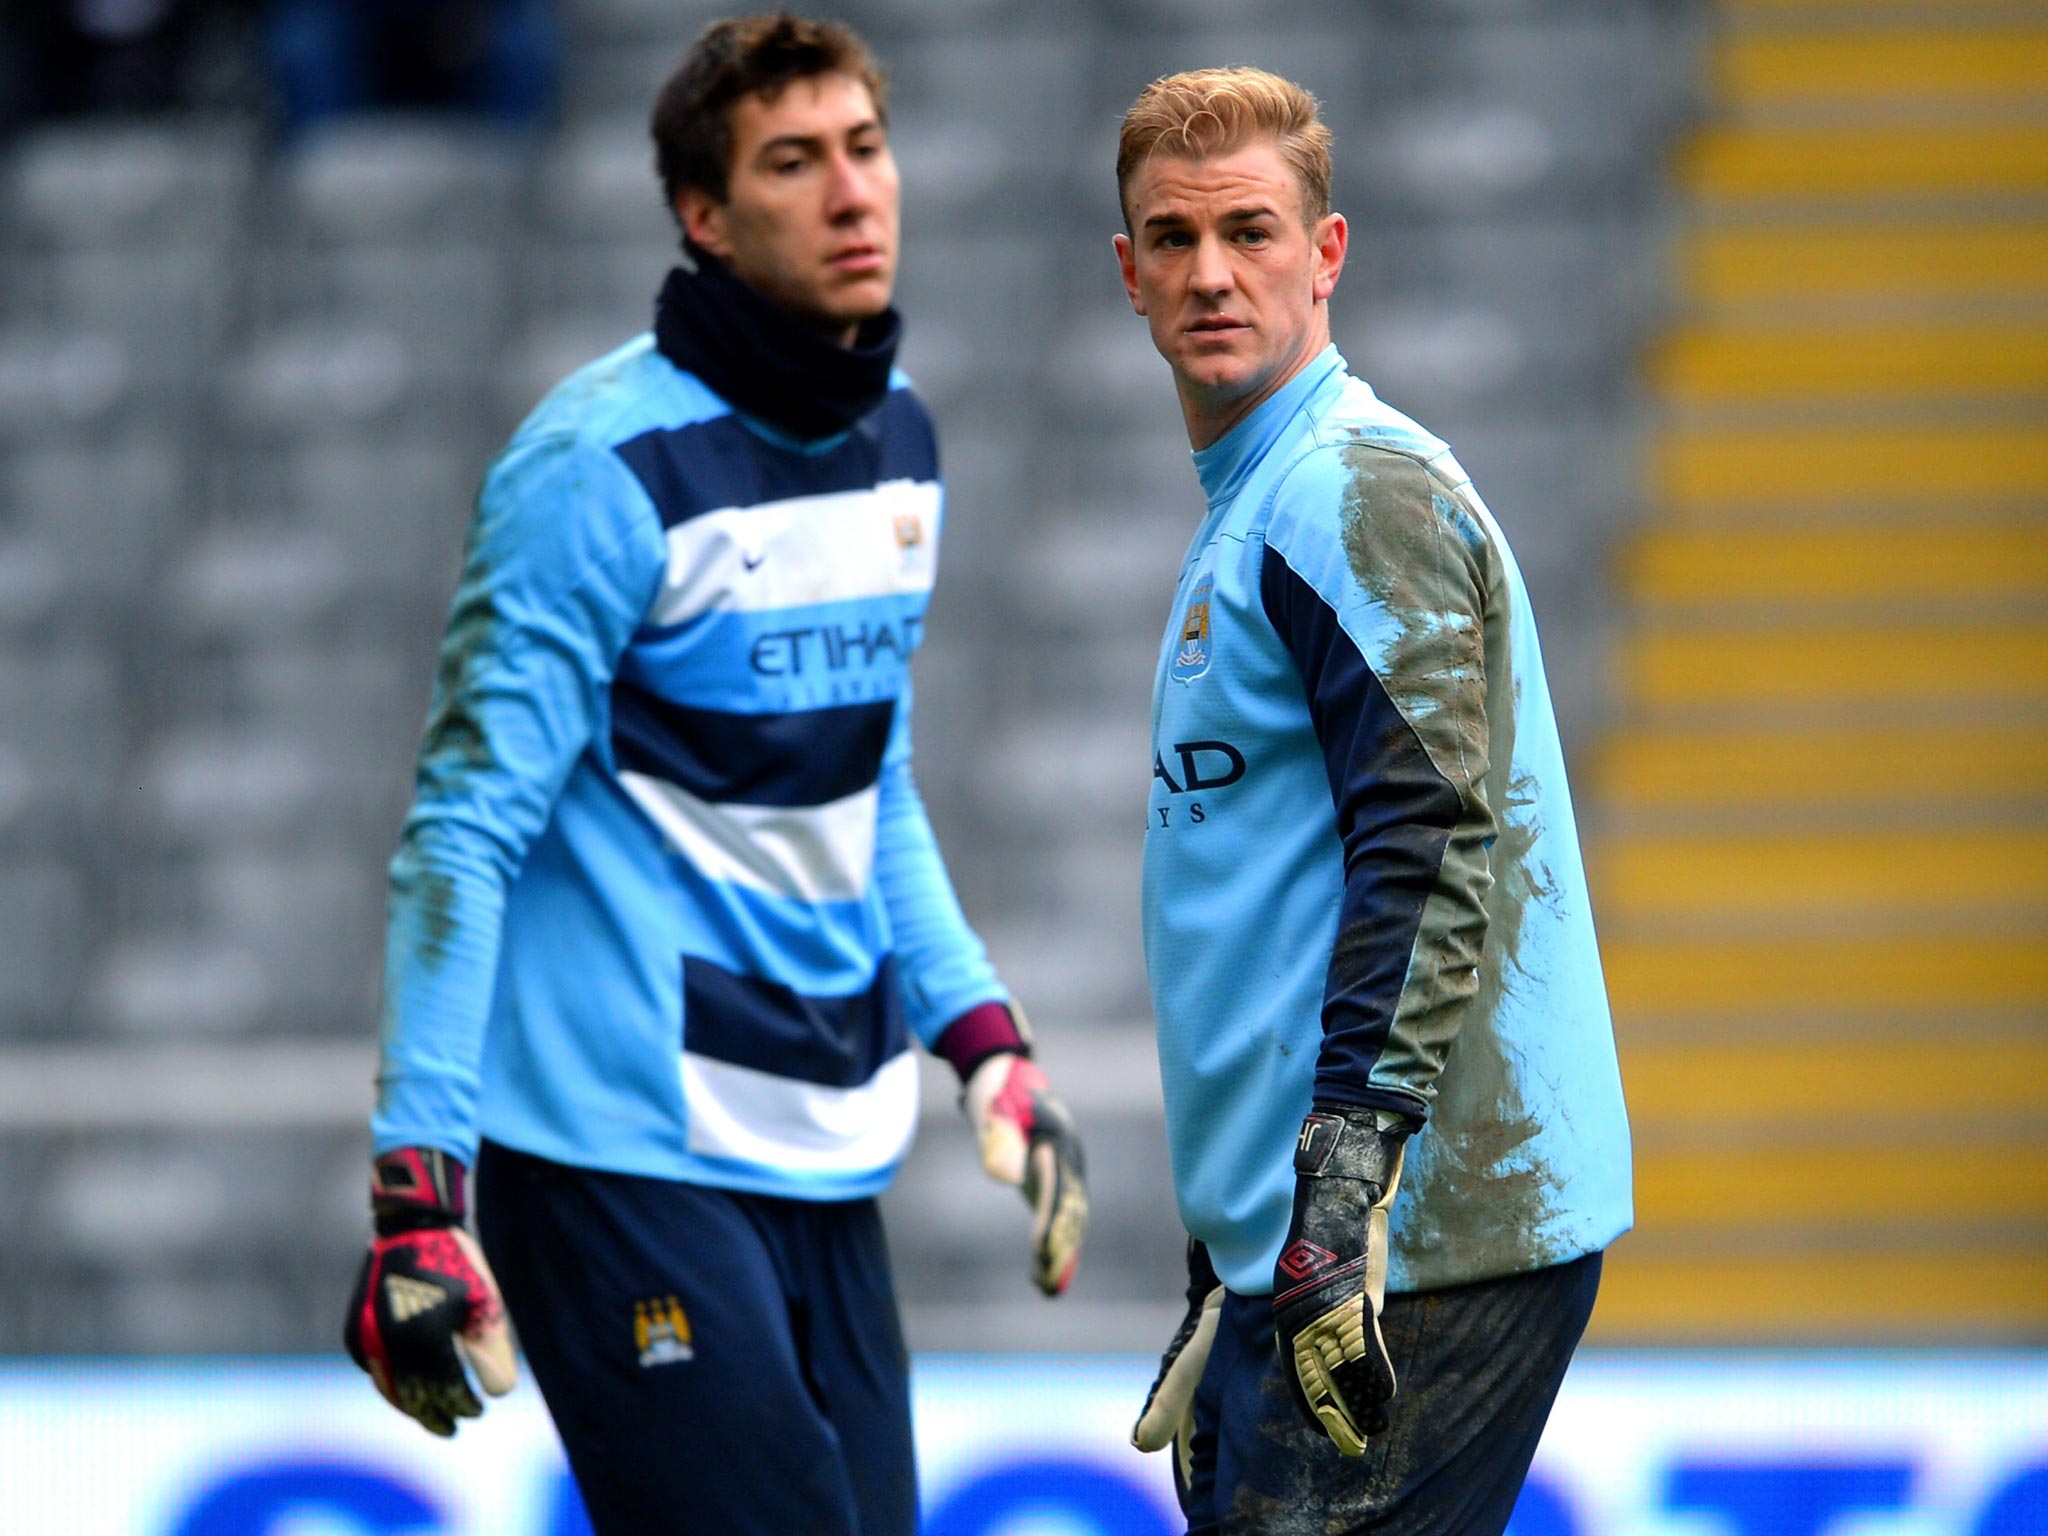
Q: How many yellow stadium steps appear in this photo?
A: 13